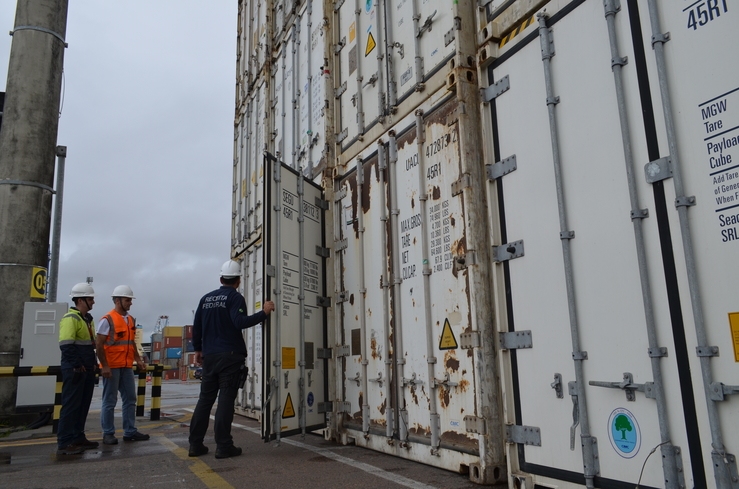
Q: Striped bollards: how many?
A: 3